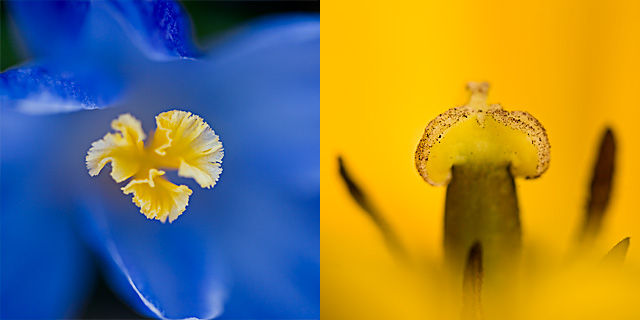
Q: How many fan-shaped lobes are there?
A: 3